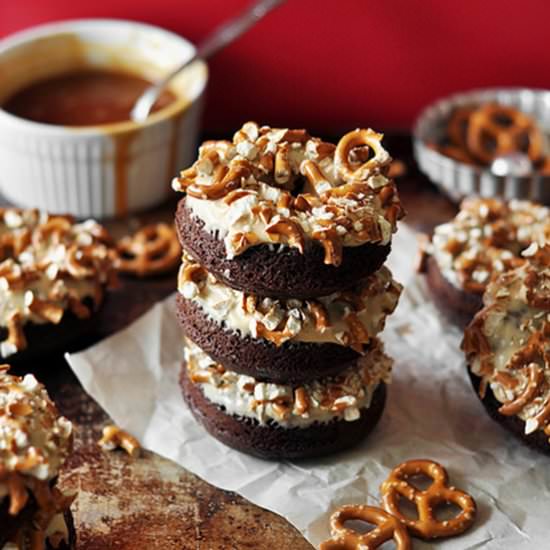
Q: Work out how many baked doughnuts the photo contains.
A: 7